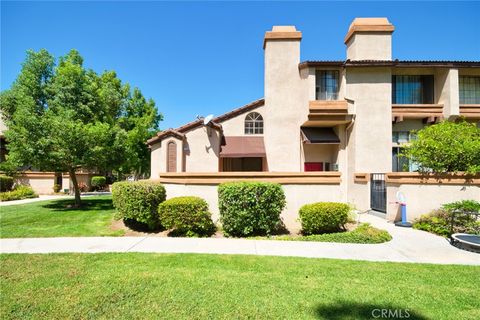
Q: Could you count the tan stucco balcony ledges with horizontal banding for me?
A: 3